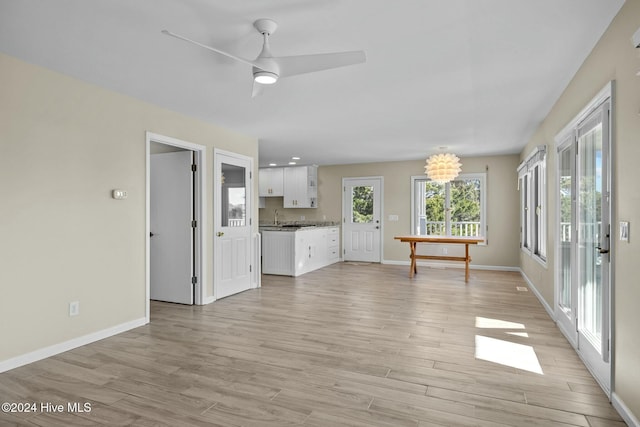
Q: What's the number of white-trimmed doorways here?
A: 4